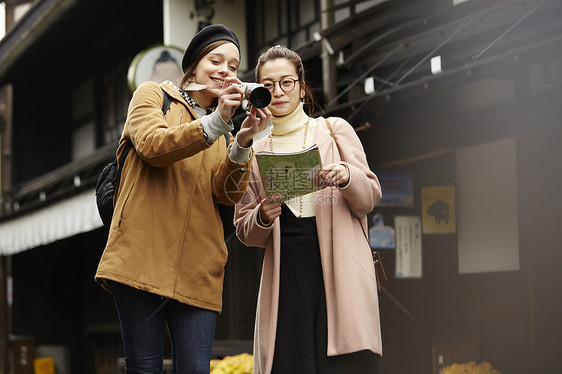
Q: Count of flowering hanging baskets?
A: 0